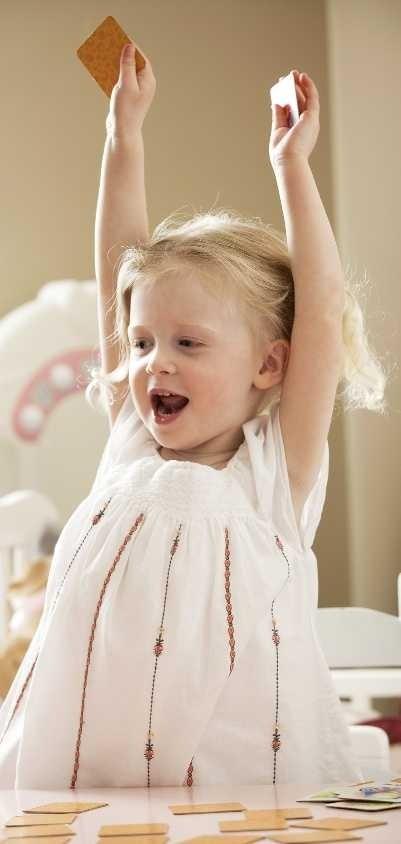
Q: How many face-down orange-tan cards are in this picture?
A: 12